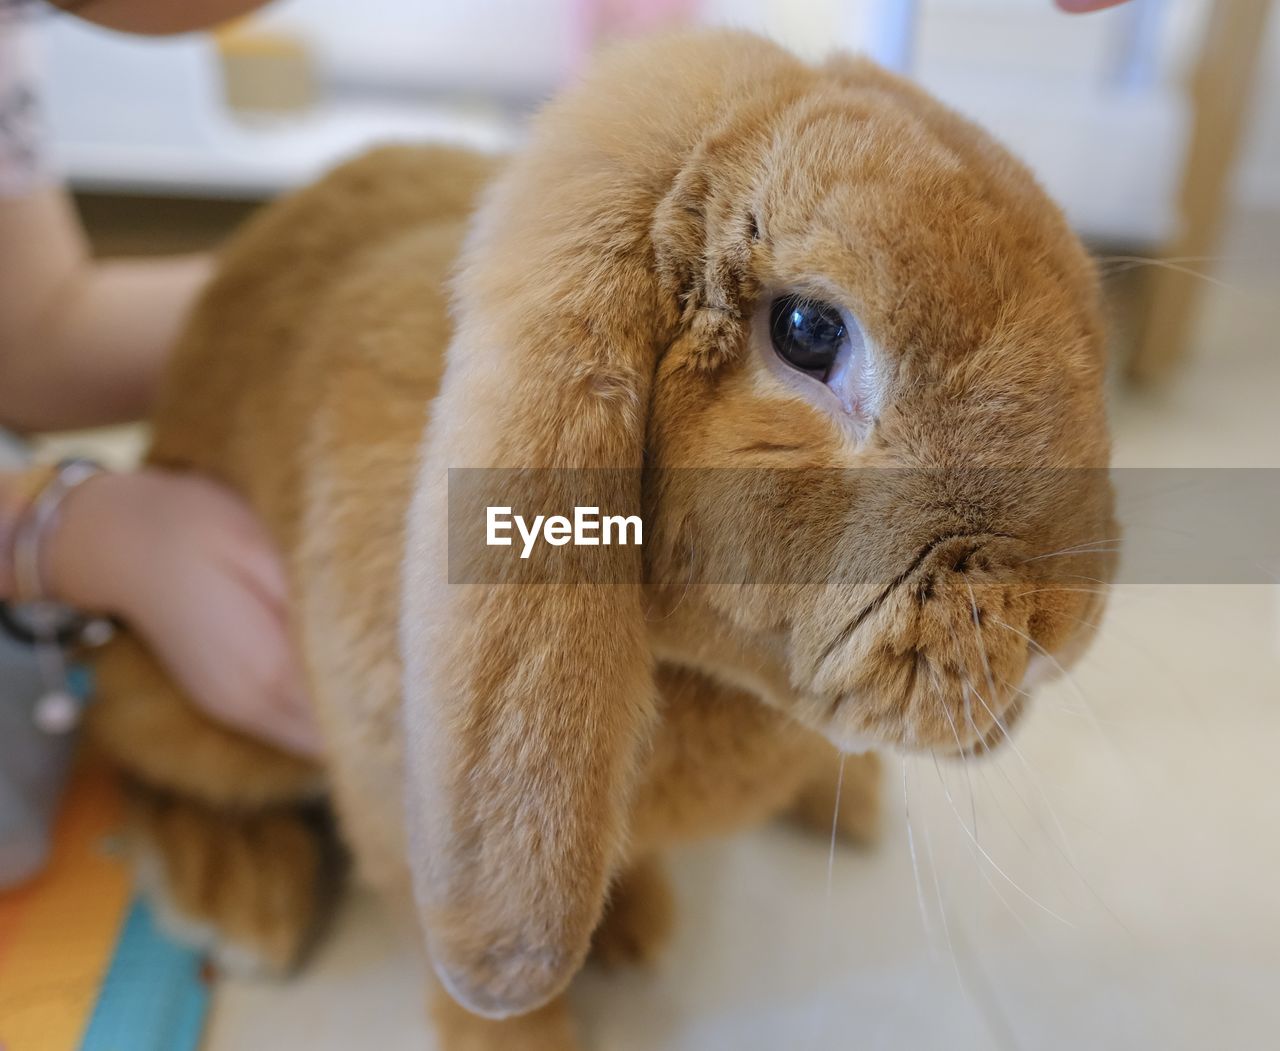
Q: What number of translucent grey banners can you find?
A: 1